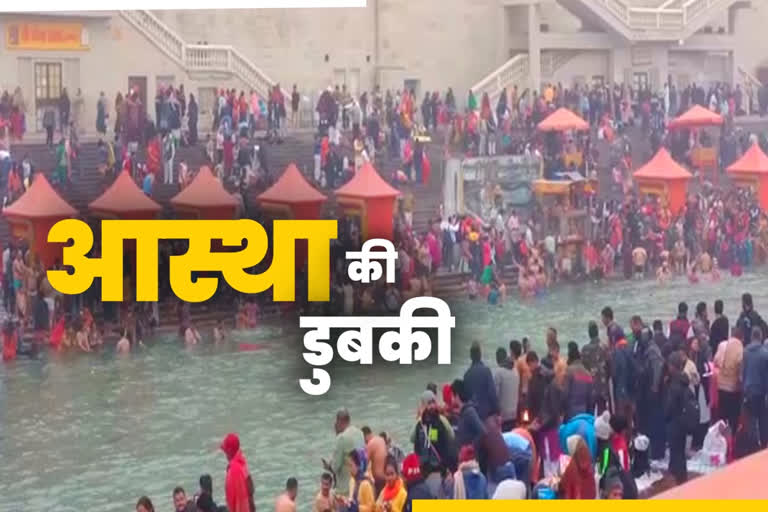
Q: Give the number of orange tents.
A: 9